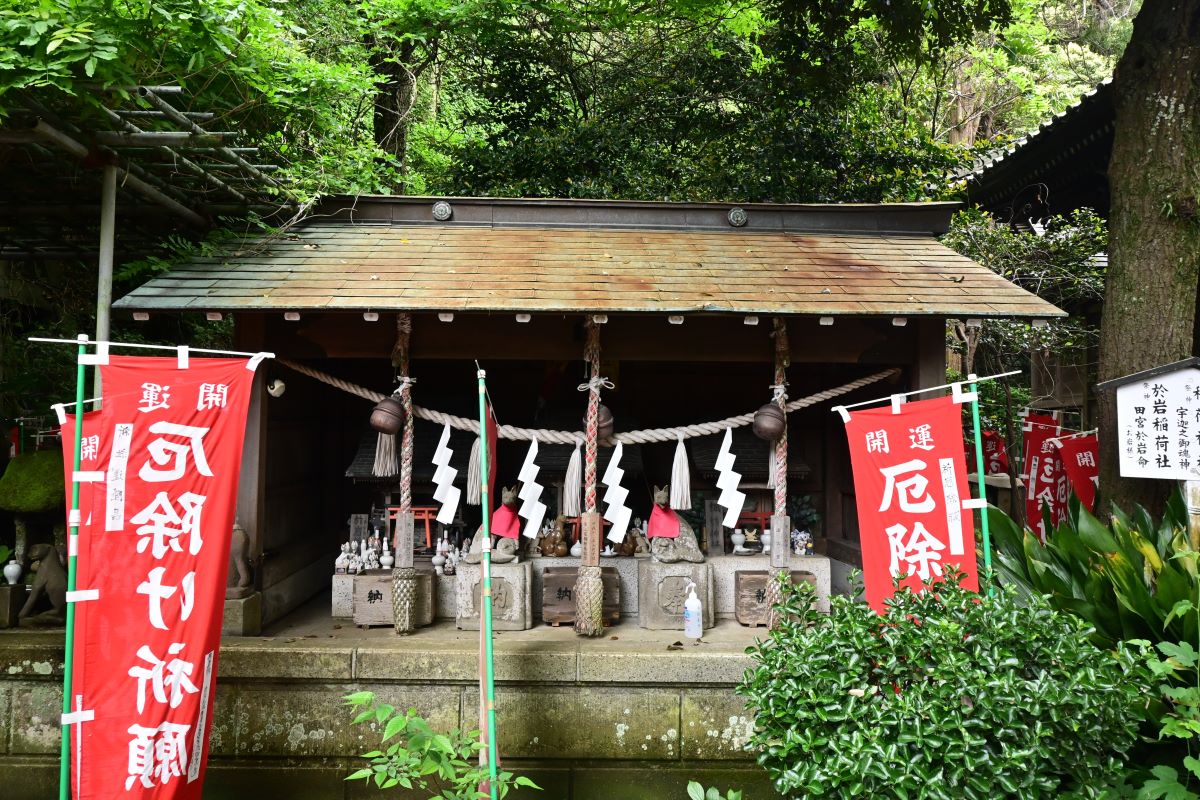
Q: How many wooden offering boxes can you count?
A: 3